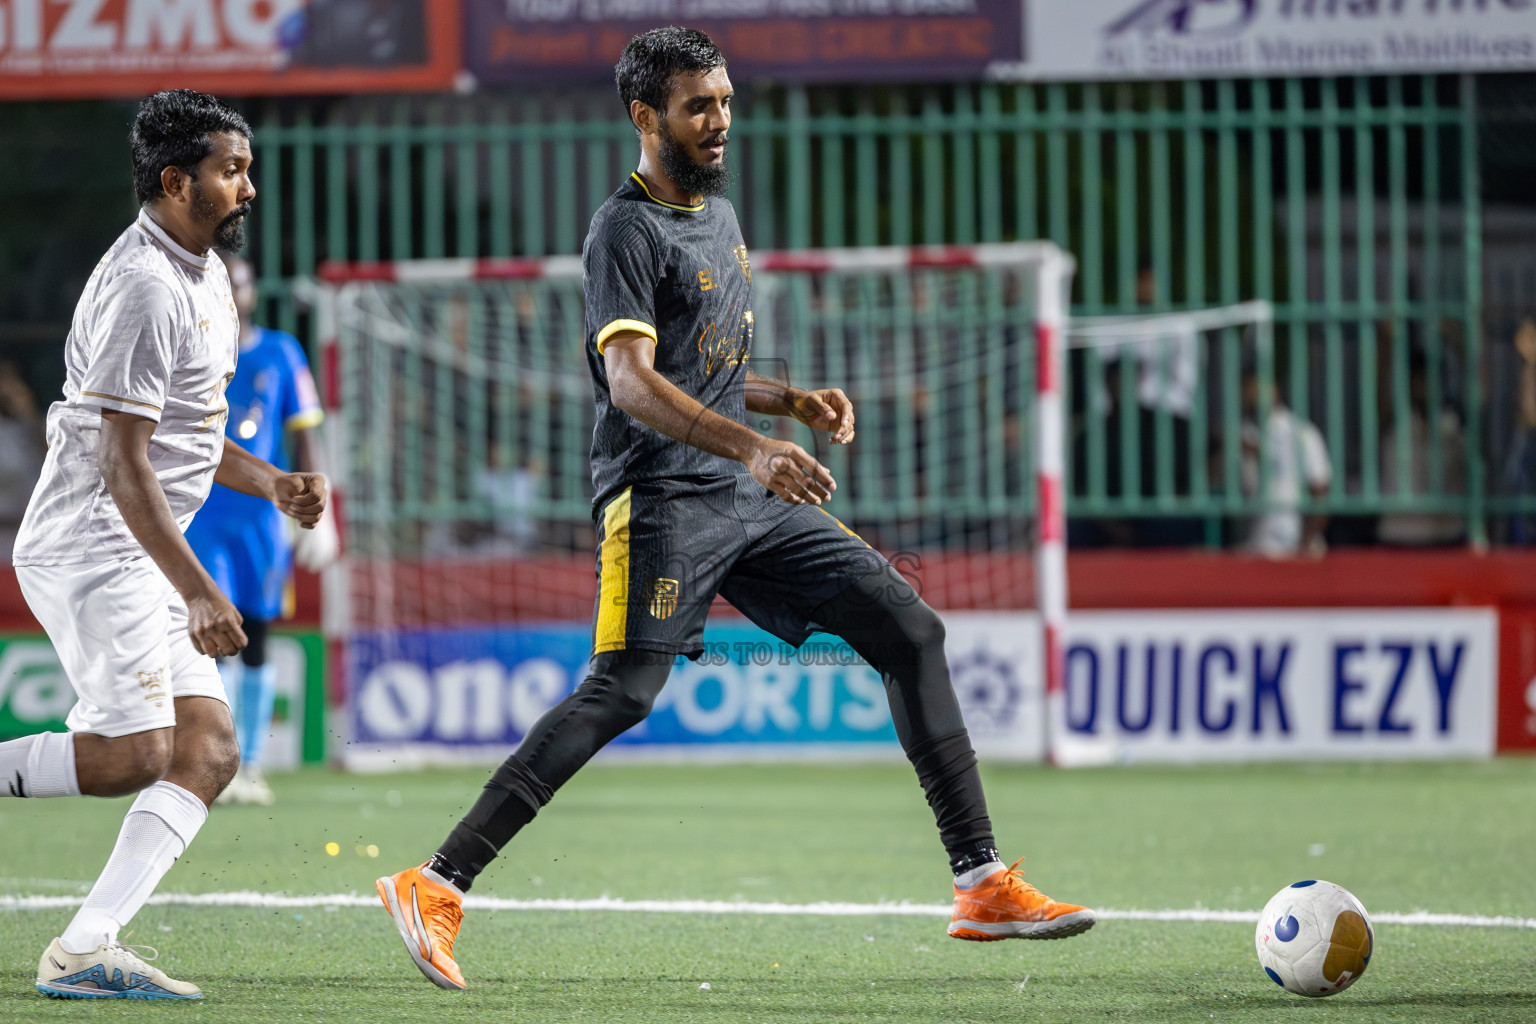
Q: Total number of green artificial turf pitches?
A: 1